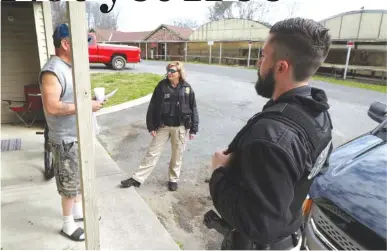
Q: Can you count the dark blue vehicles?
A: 1